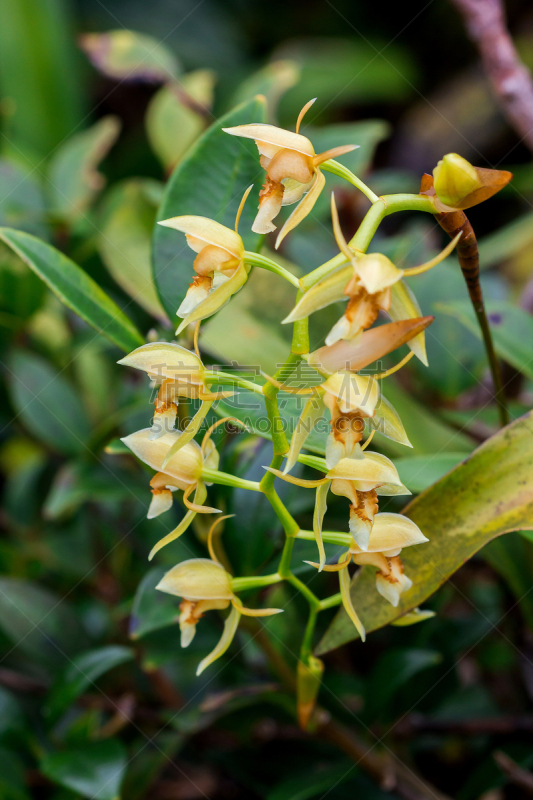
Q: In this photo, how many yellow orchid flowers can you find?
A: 9